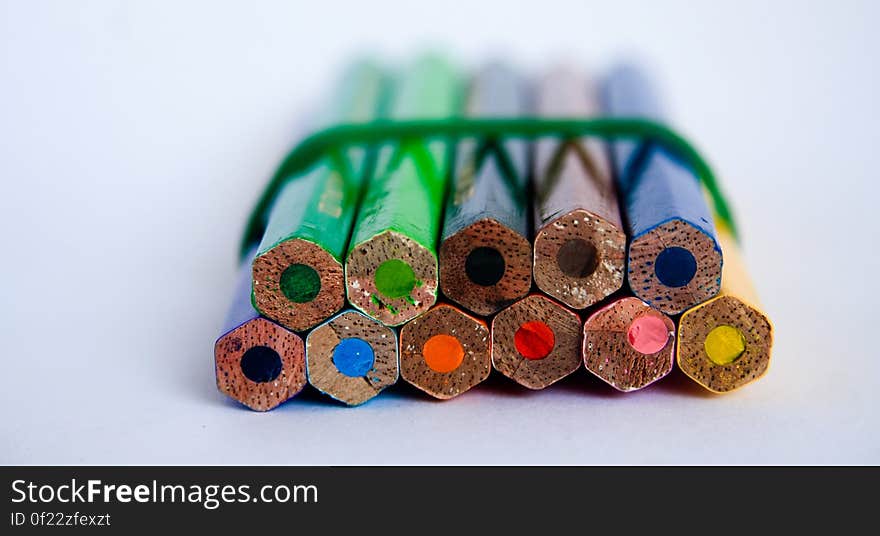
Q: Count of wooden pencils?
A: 11